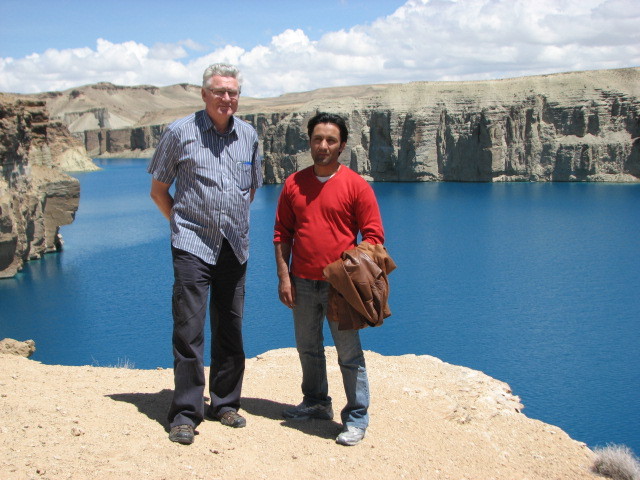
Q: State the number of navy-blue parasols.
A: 0